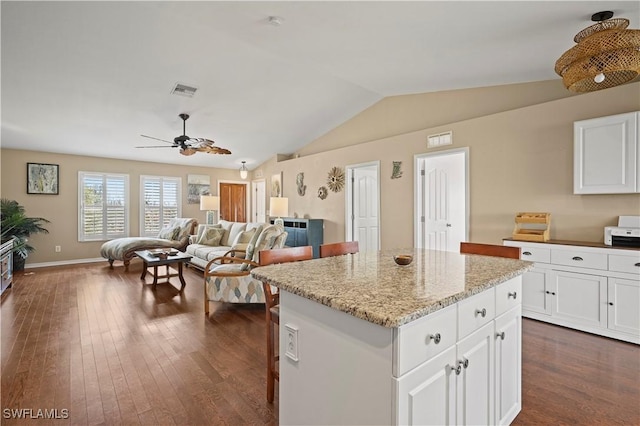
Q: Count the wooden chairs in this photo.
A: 3